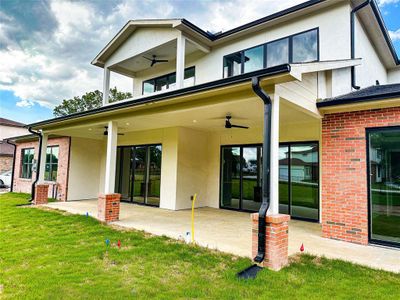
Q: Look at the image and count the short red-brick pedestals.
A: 3